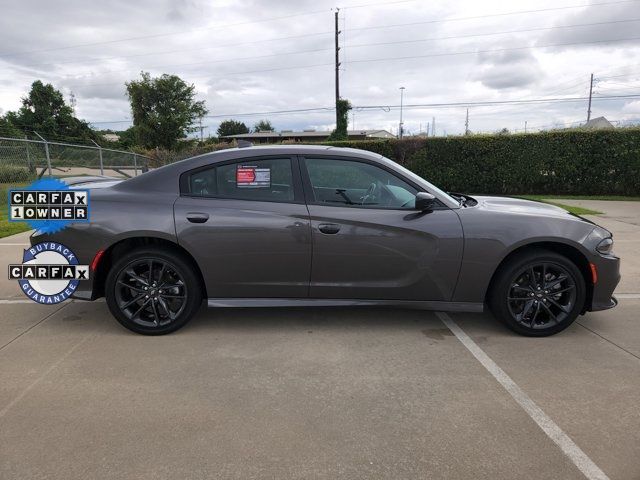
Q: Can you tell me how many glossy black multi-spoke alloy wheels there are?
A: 2